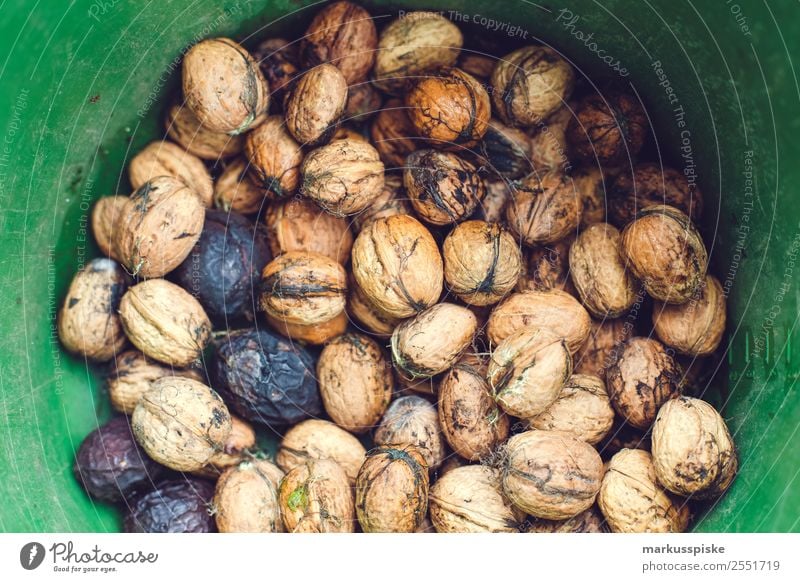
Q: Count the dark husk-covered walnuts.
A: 4